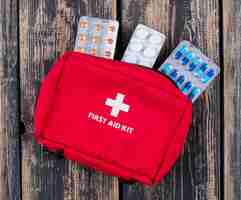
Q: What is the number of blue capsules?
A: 10